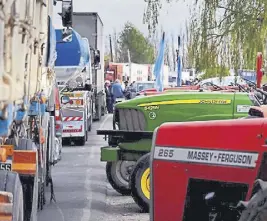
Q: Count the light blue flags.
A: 2